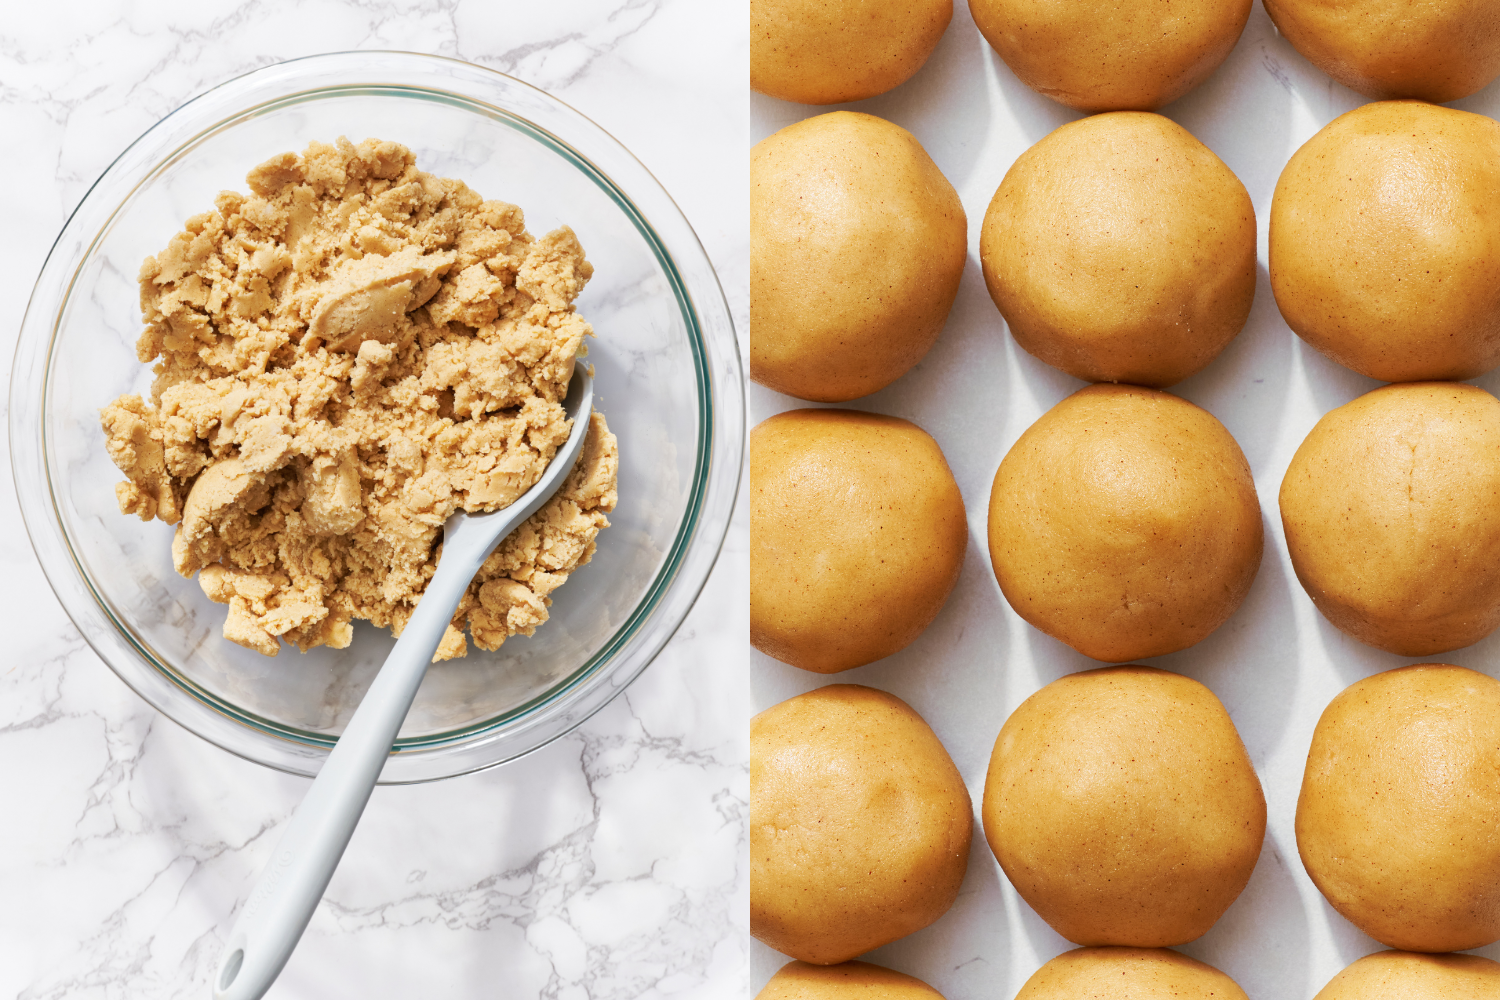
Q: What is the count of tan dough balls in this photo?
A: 15